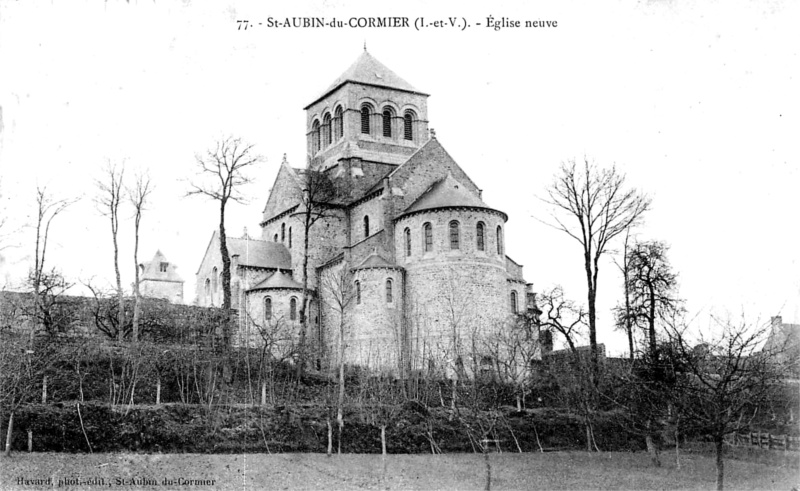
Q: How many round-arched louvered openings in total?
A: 6